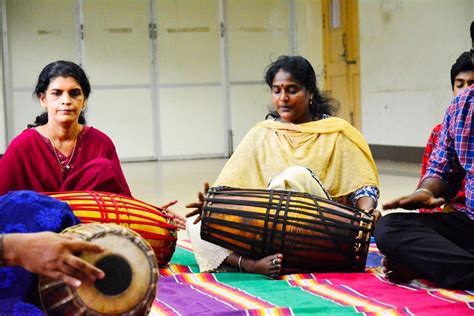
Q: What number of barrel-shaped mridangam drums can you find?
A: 3